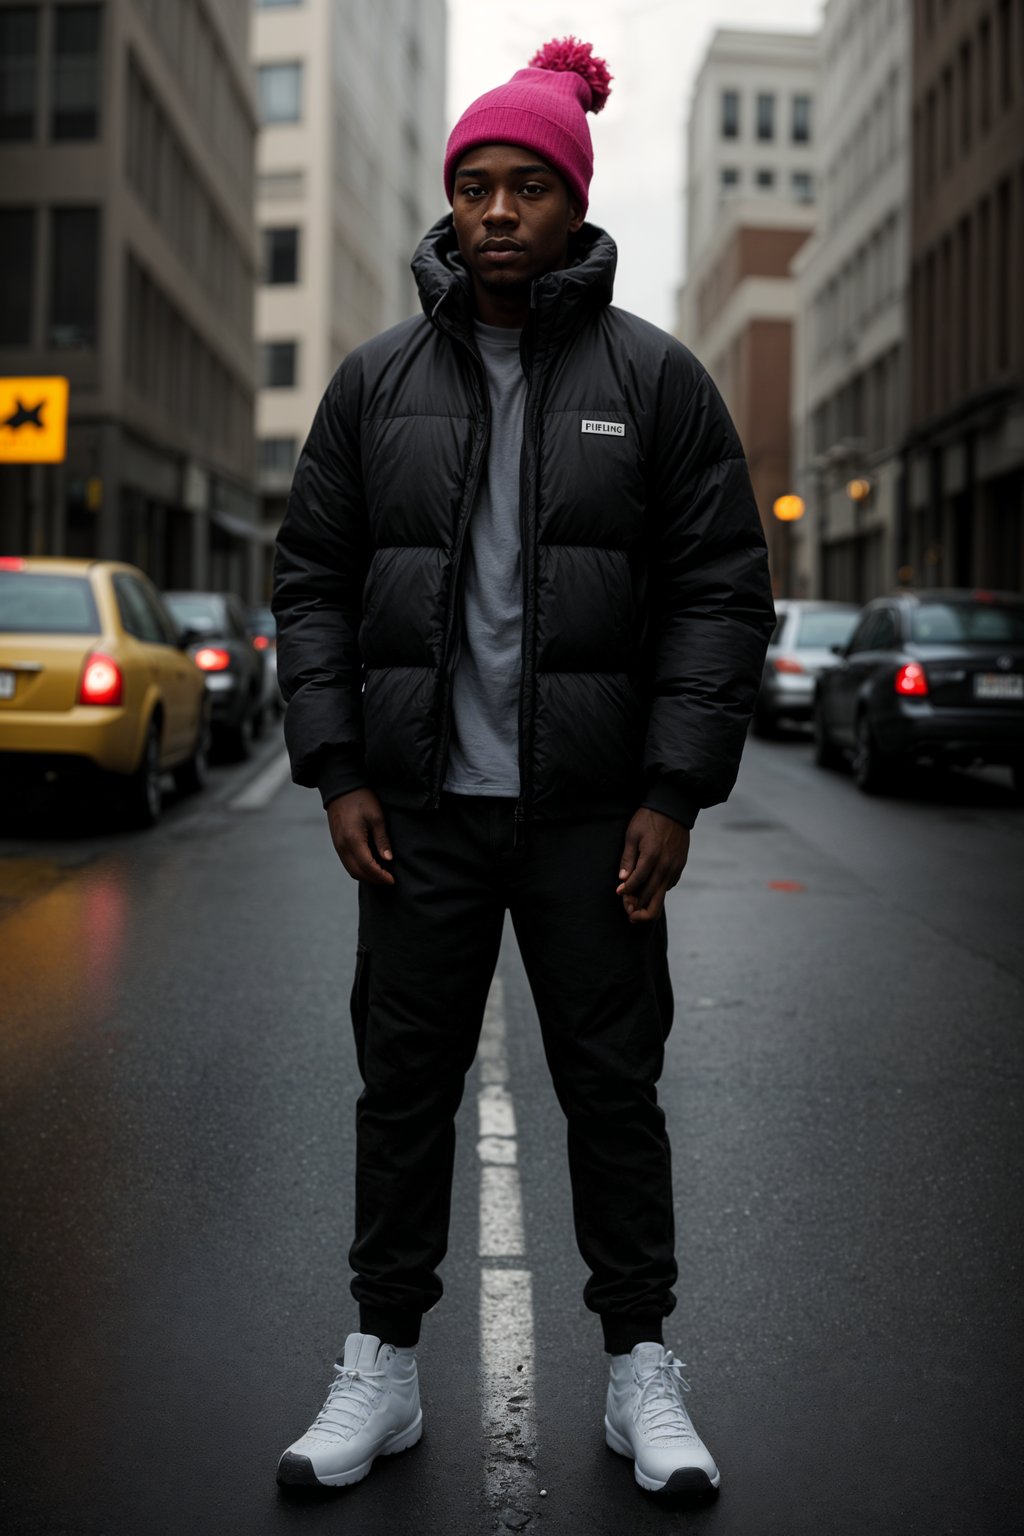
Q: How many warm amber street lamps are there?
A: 2